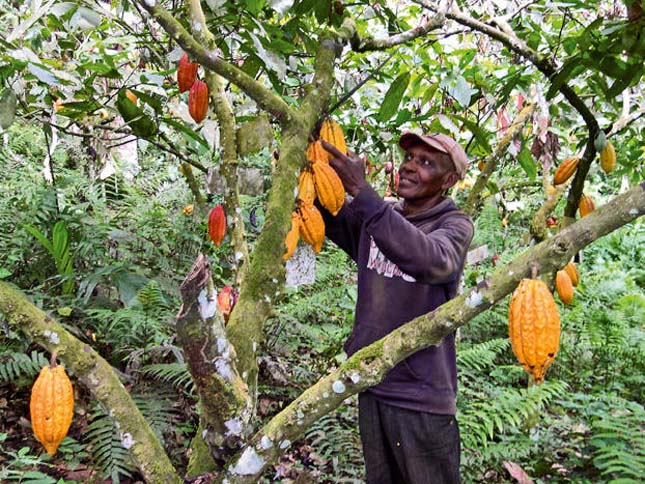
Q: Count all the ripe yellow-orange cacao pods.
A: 13